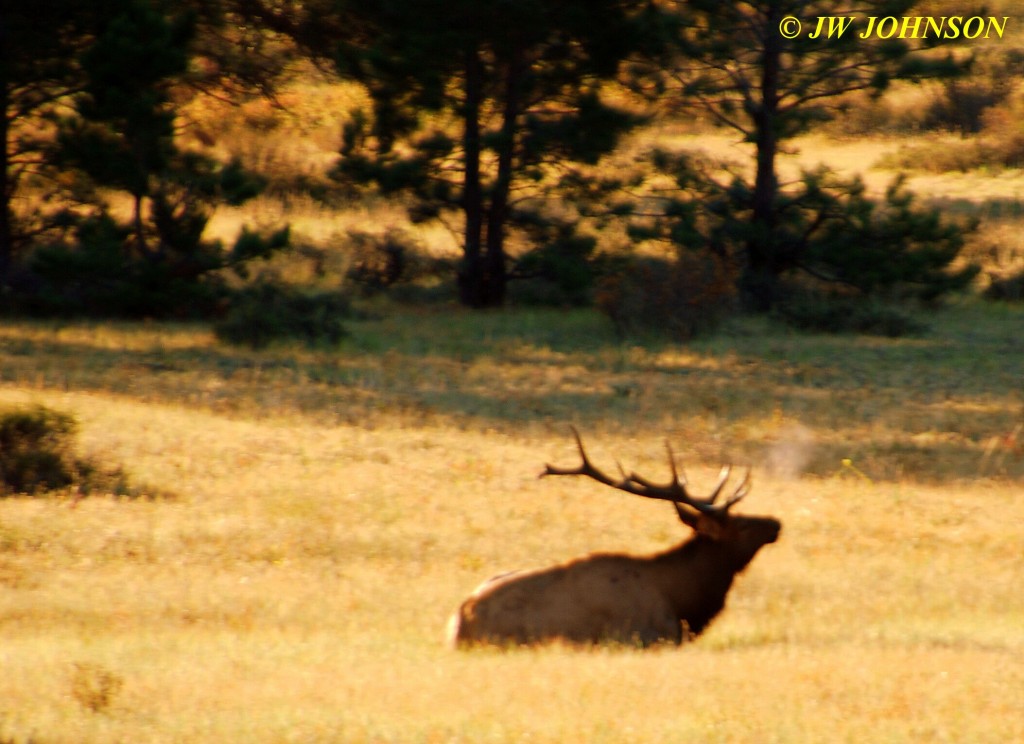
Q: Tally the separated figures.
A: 1